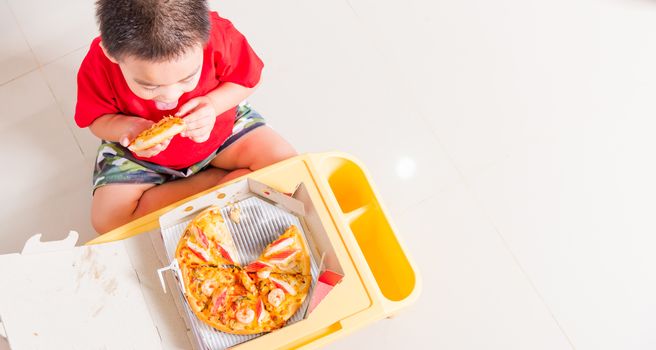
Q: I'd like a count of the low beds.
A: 0